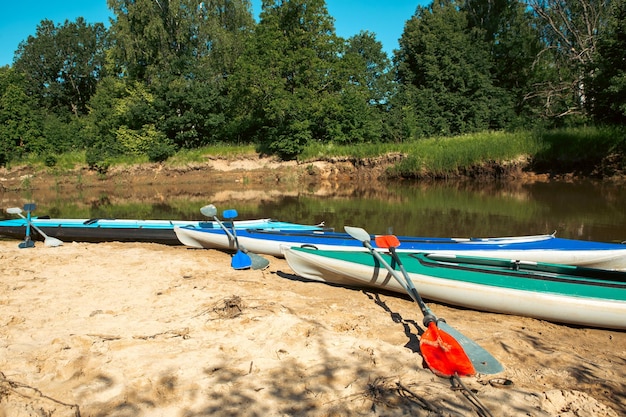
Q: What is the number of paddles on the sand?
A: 6